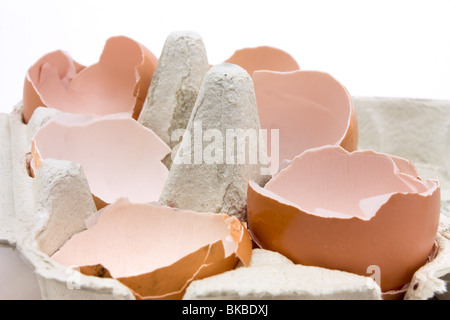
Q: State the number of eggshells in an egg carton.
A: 6